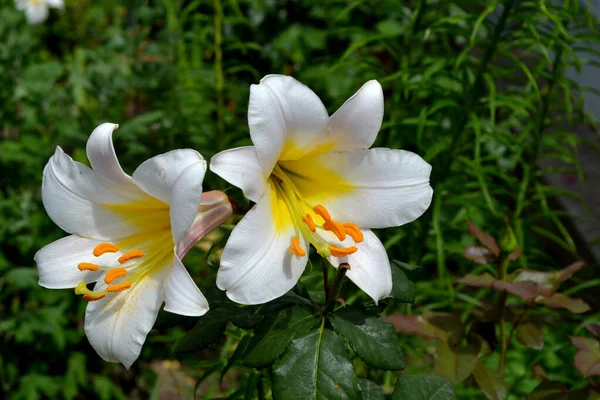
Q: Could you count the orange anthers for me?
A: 12